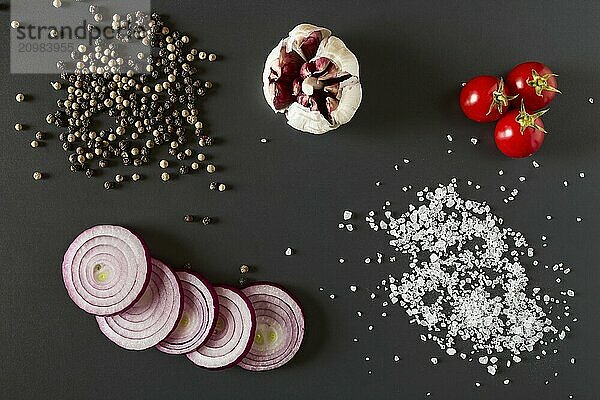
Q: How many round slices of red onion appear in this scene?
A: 5